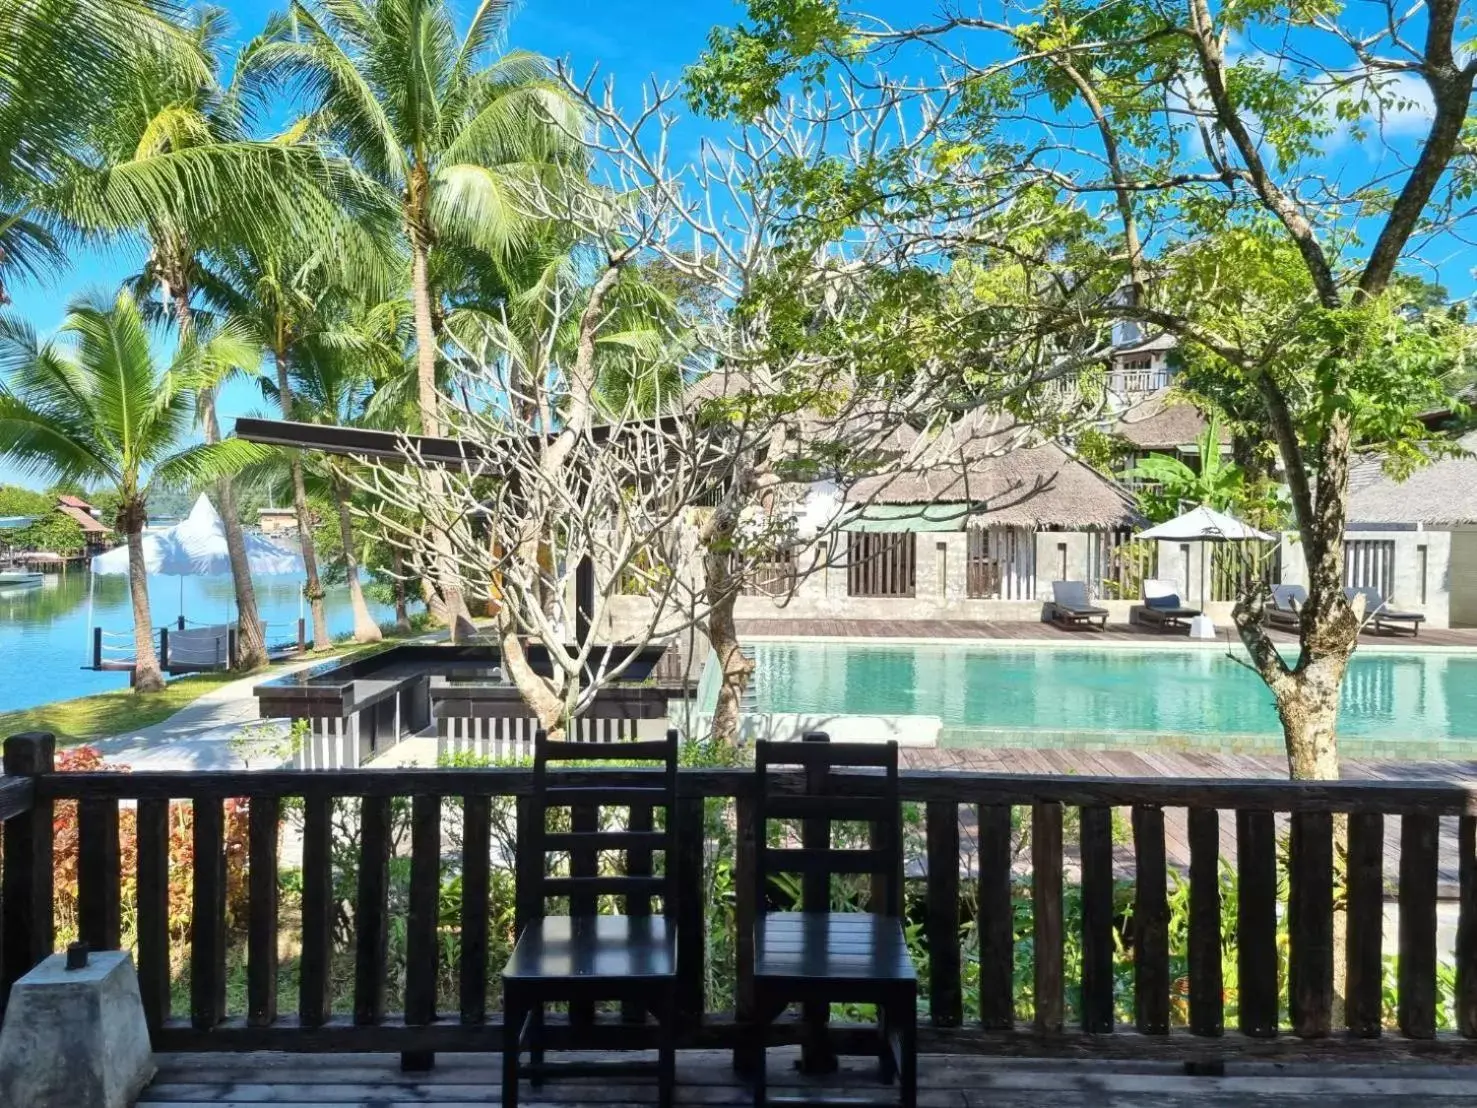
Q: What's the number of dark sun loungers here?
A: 4